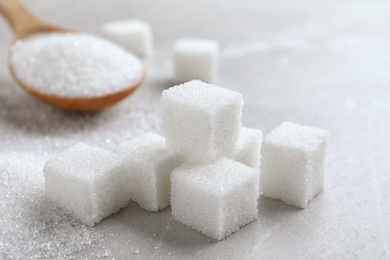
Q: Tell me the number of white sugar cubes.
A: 8